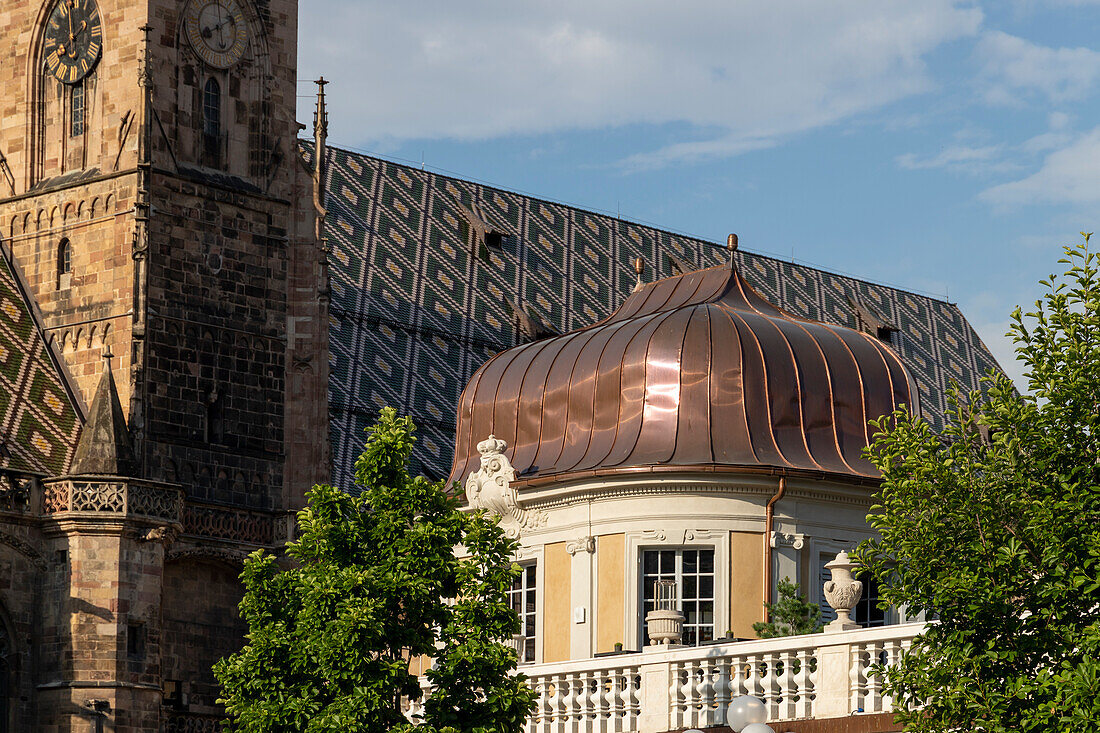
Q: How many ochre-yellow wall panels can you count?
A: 3